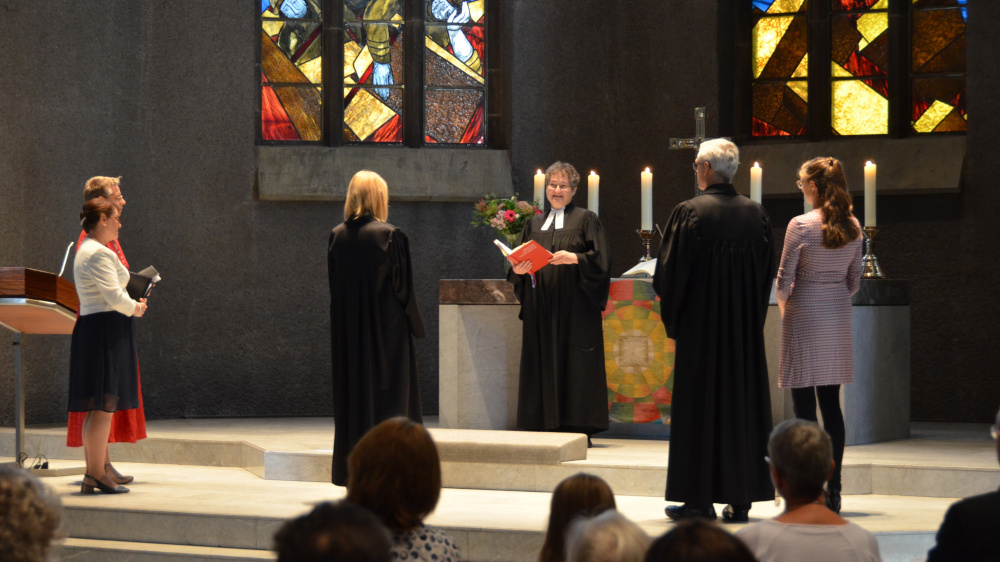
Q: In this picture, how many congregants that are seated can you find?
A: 8